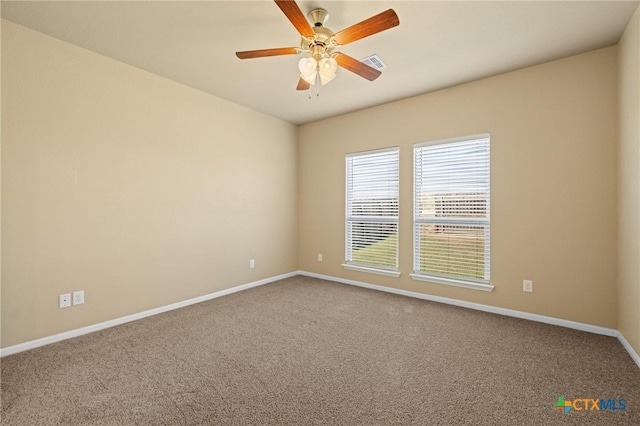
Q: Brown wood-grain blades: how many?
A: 5